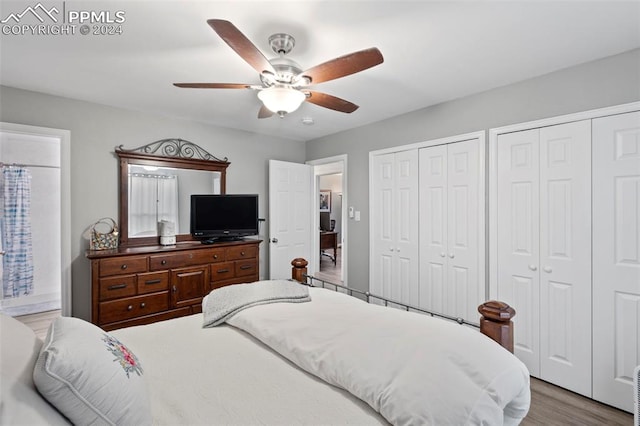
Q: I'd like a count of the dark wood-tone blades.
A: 5